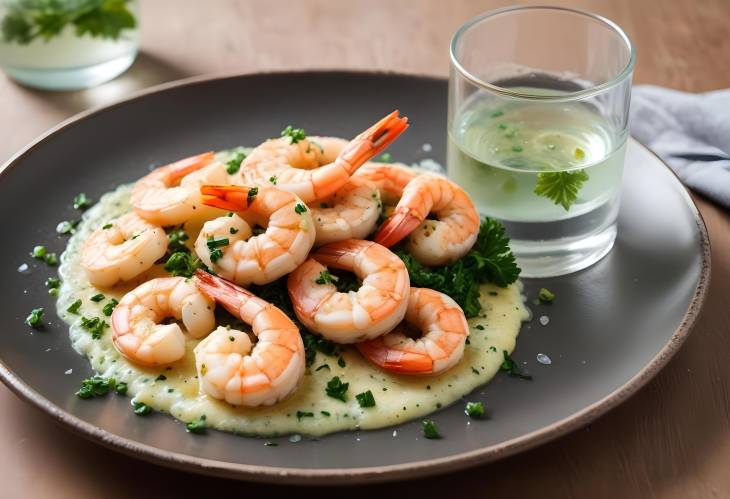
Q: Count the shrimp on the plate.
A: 11